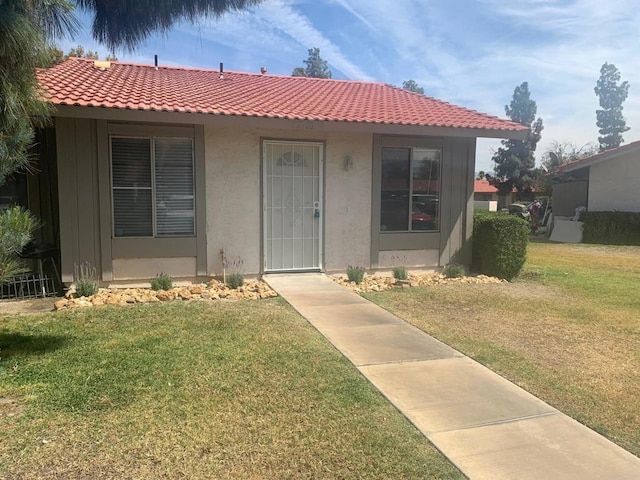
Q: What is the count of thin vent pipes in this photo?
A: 2